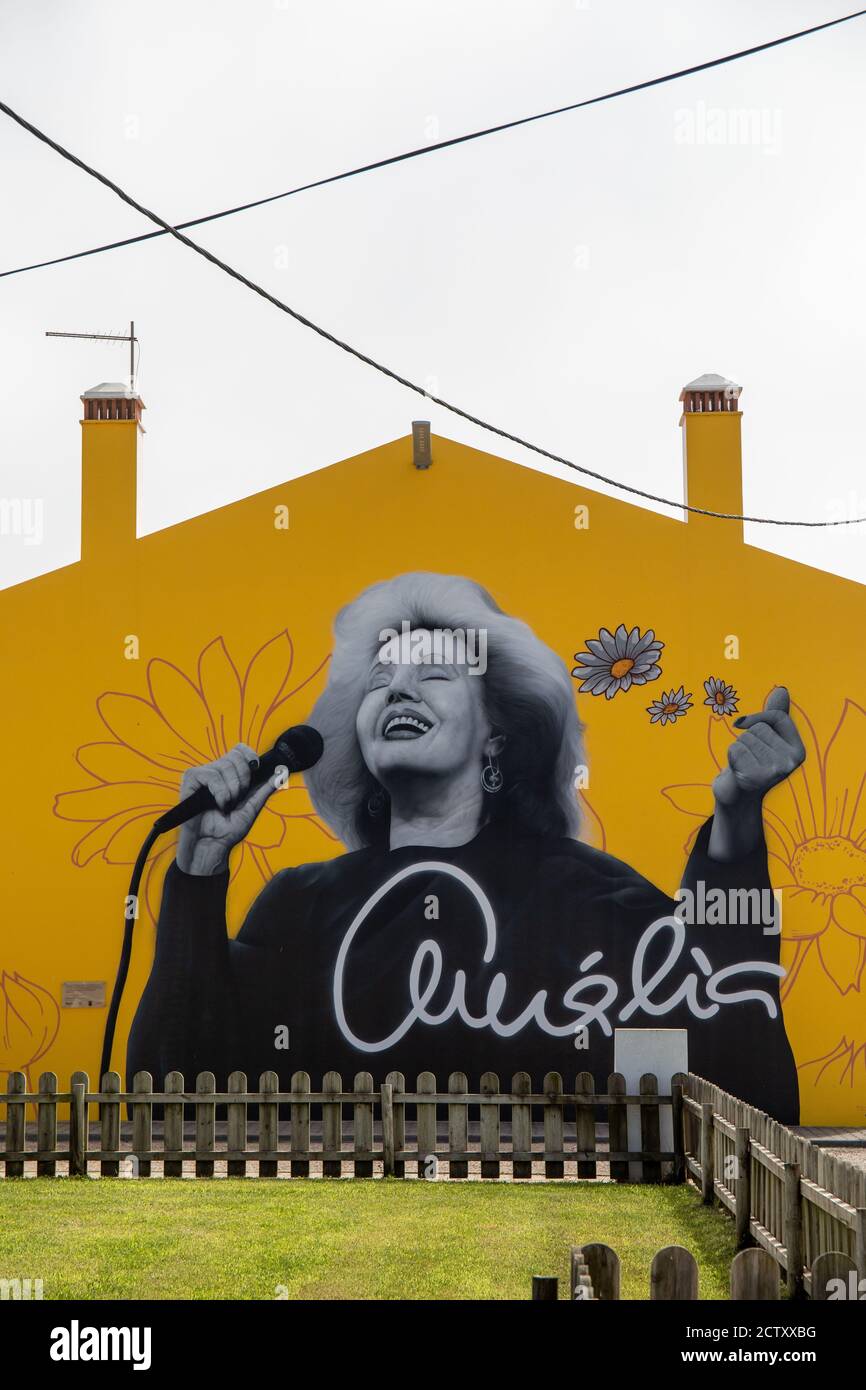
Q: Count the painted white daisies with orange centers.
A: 3